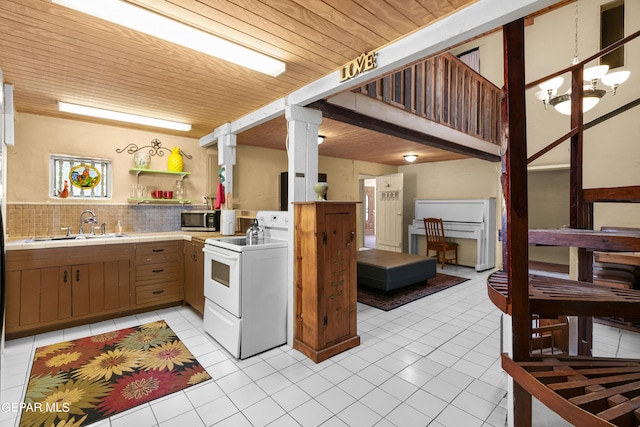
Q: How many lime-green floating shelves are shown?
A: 2